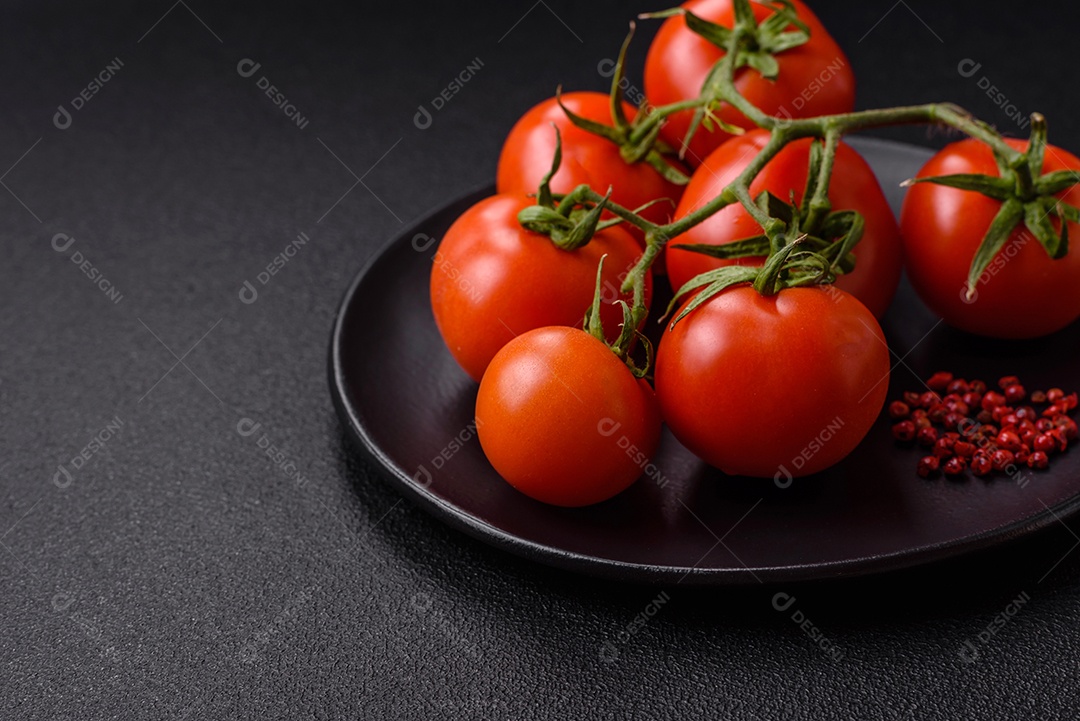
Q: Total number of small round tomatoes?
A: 7